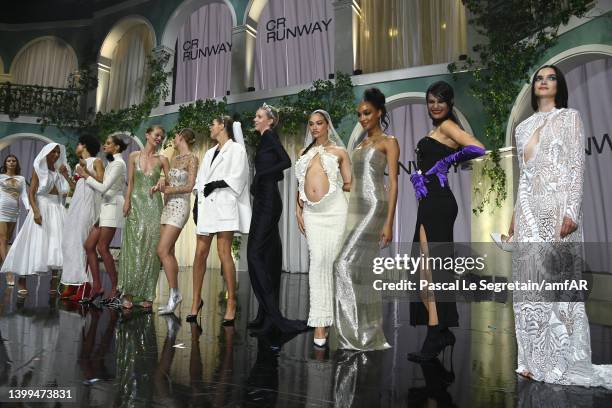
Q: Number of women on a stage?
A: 12